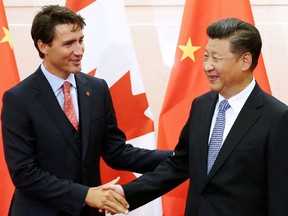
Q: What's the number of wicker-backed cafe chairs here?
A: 0